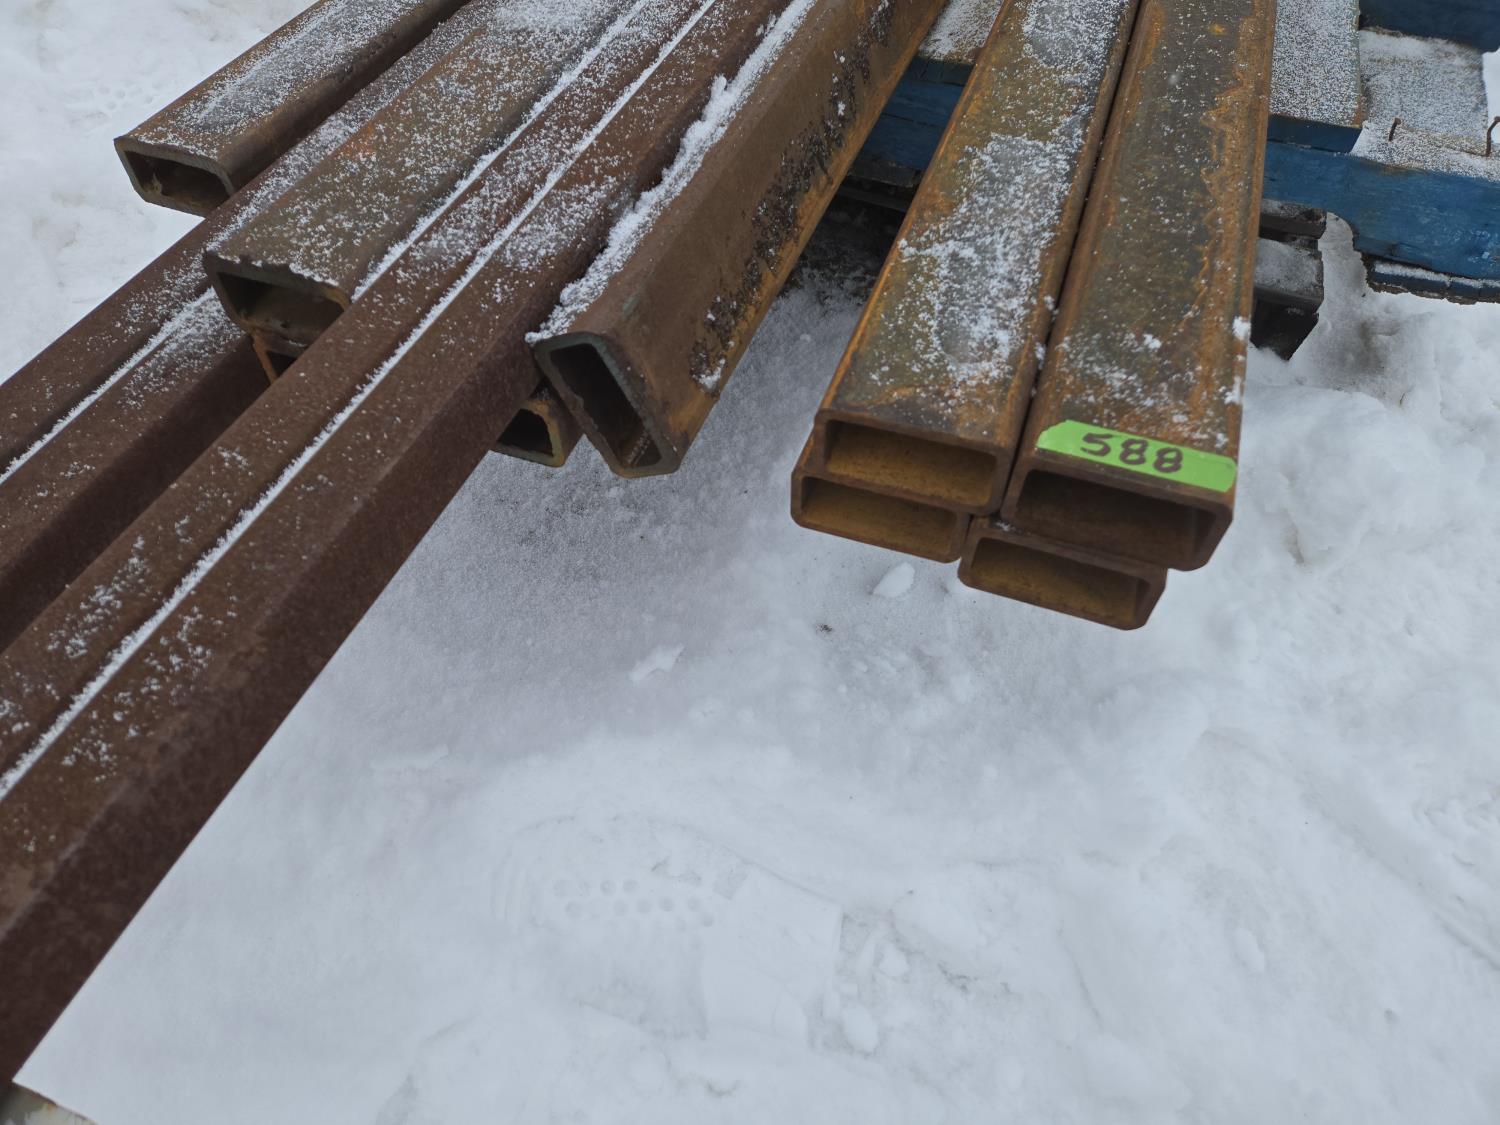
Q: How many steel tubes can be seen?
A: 13